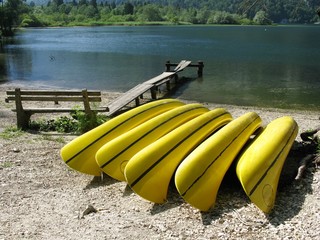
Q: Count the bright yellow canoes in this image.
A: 5